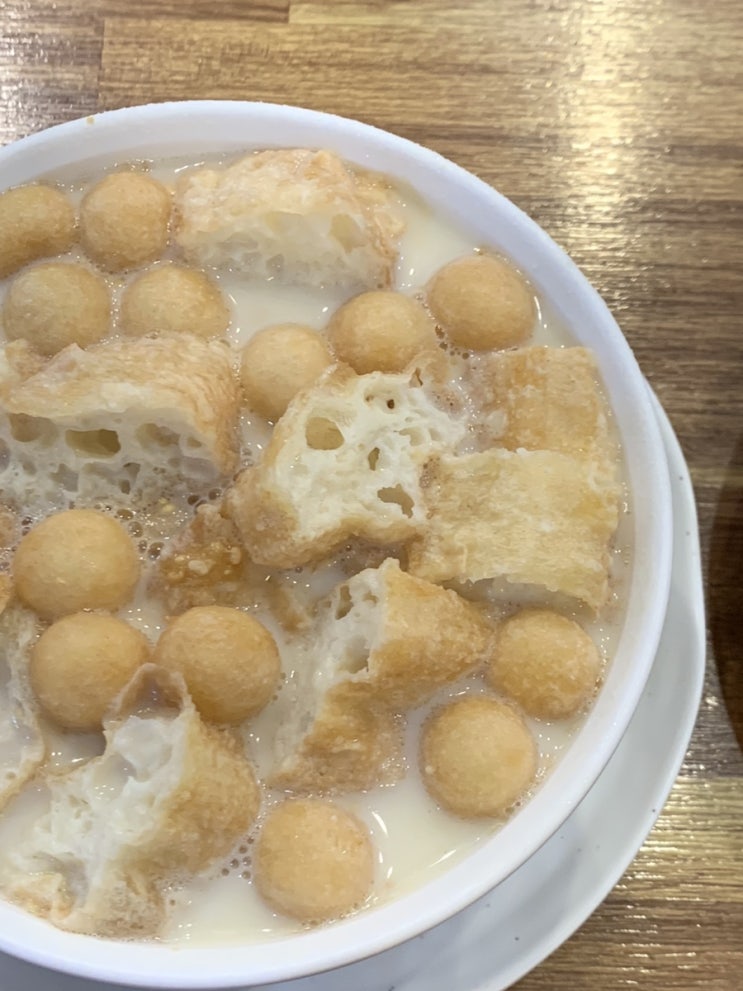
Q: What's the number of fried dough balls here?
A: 13